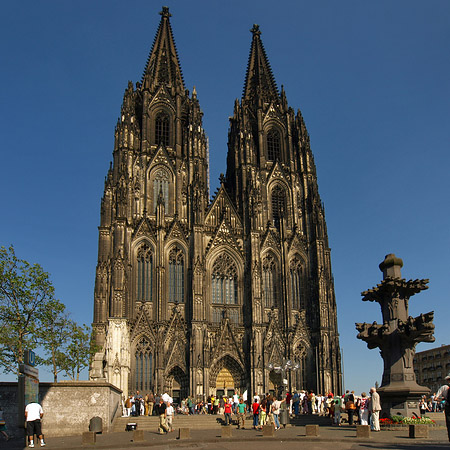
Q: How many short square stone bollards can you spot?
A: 8